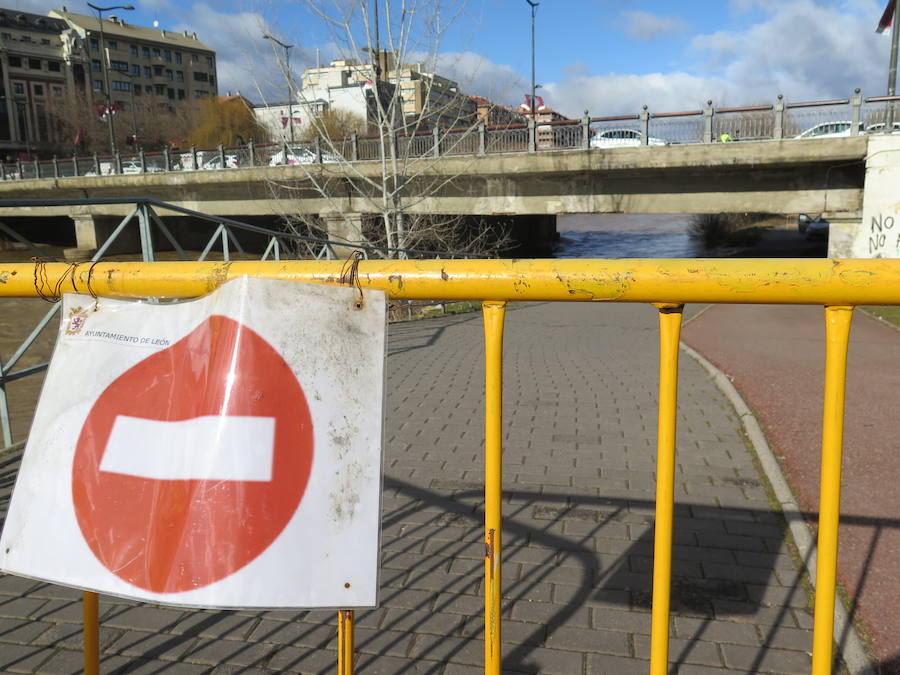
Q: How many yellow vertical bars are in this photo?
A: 5